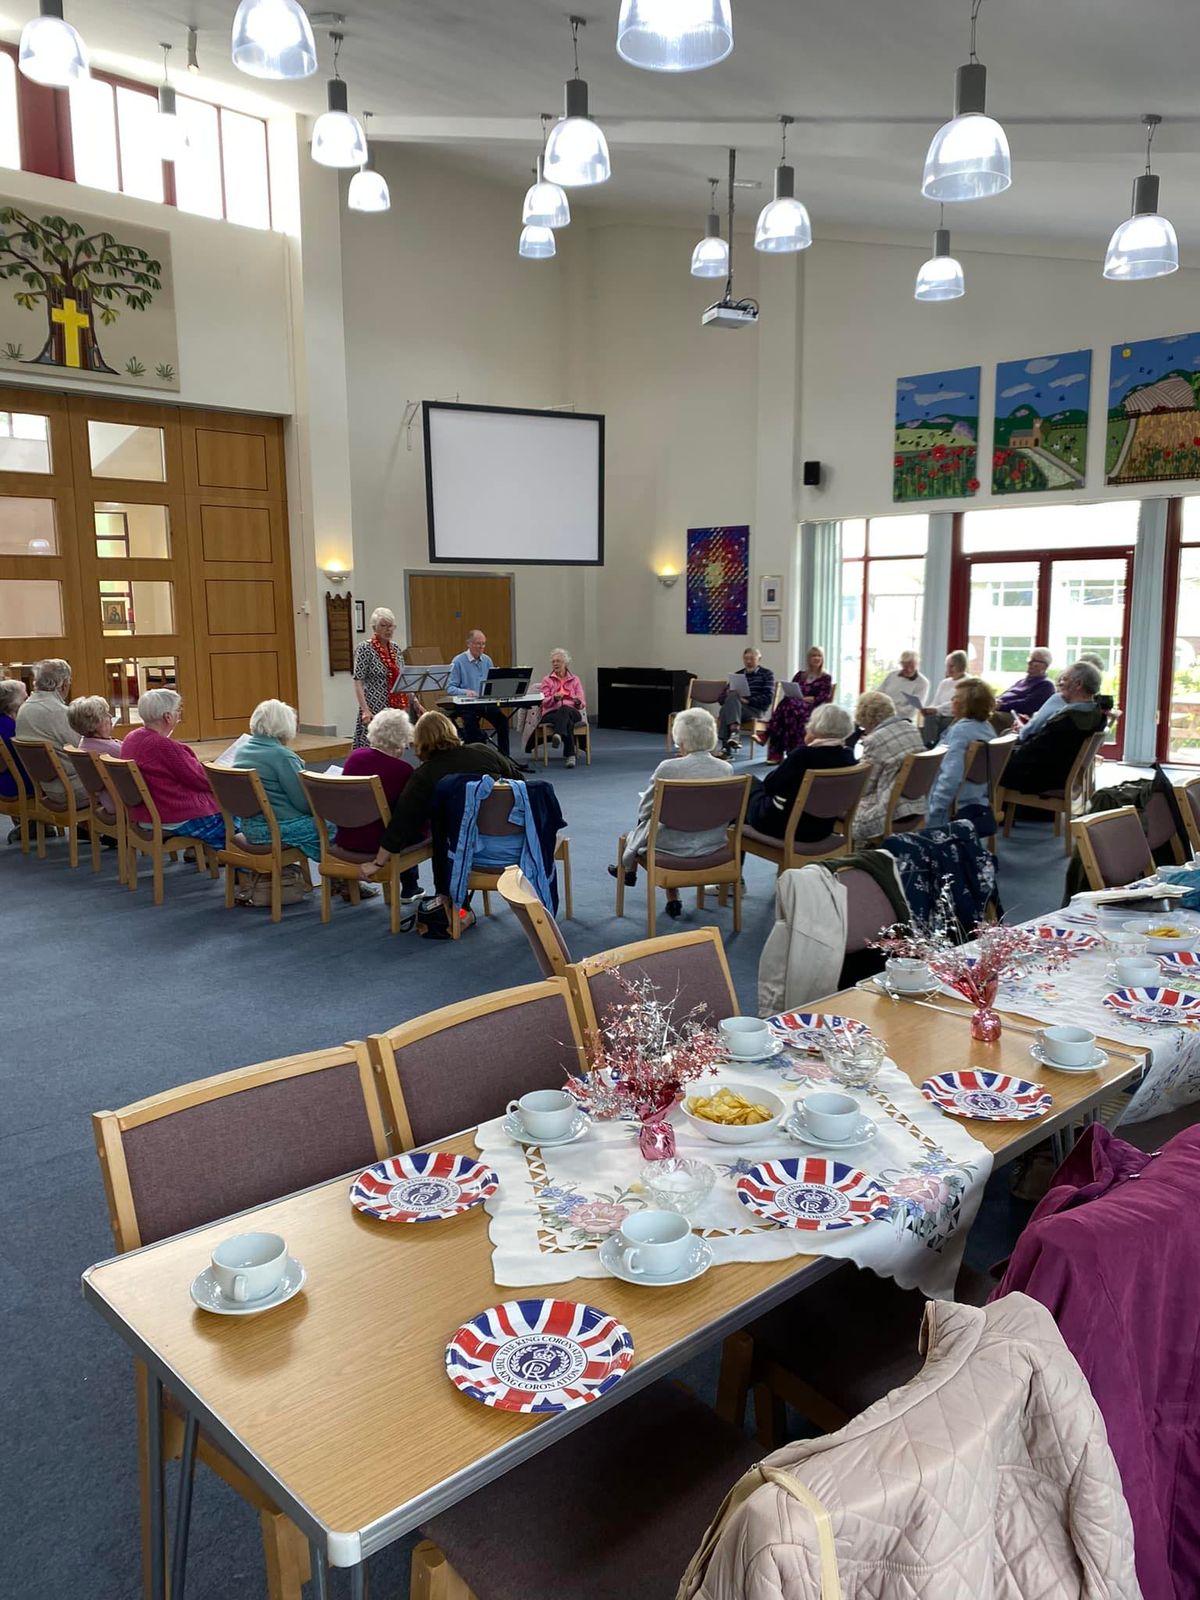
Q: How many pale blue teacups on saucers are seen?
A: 8